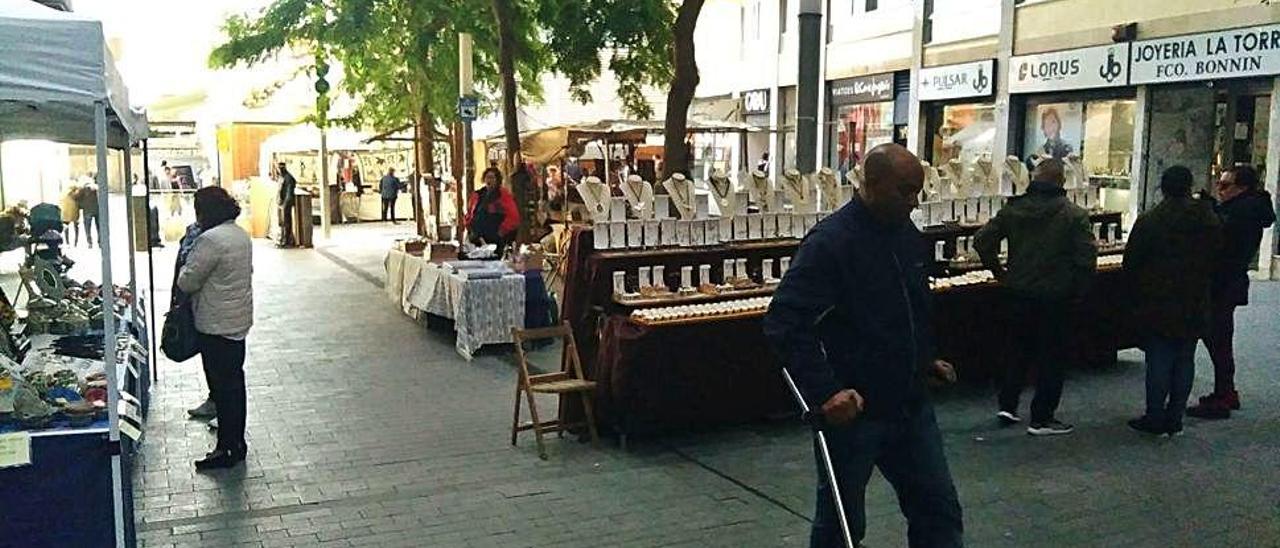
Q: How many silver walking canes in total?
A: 1